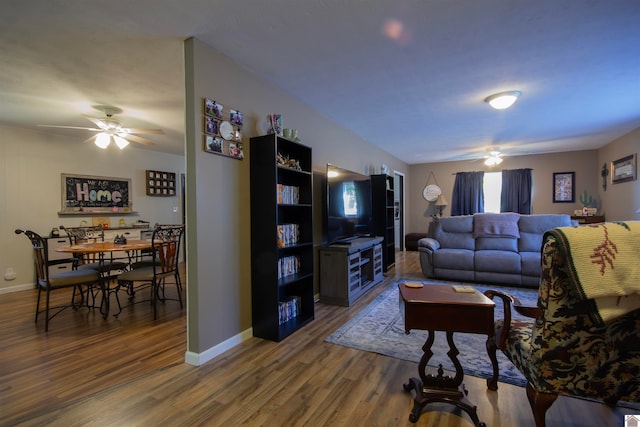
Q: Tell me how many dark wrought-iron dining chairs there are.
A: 4